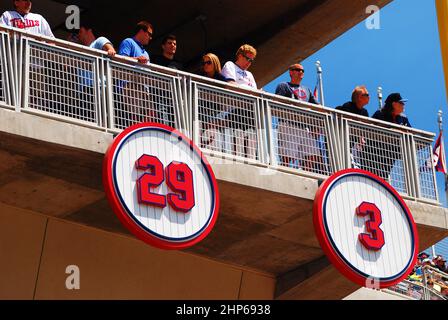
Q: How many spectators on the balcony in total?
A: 9